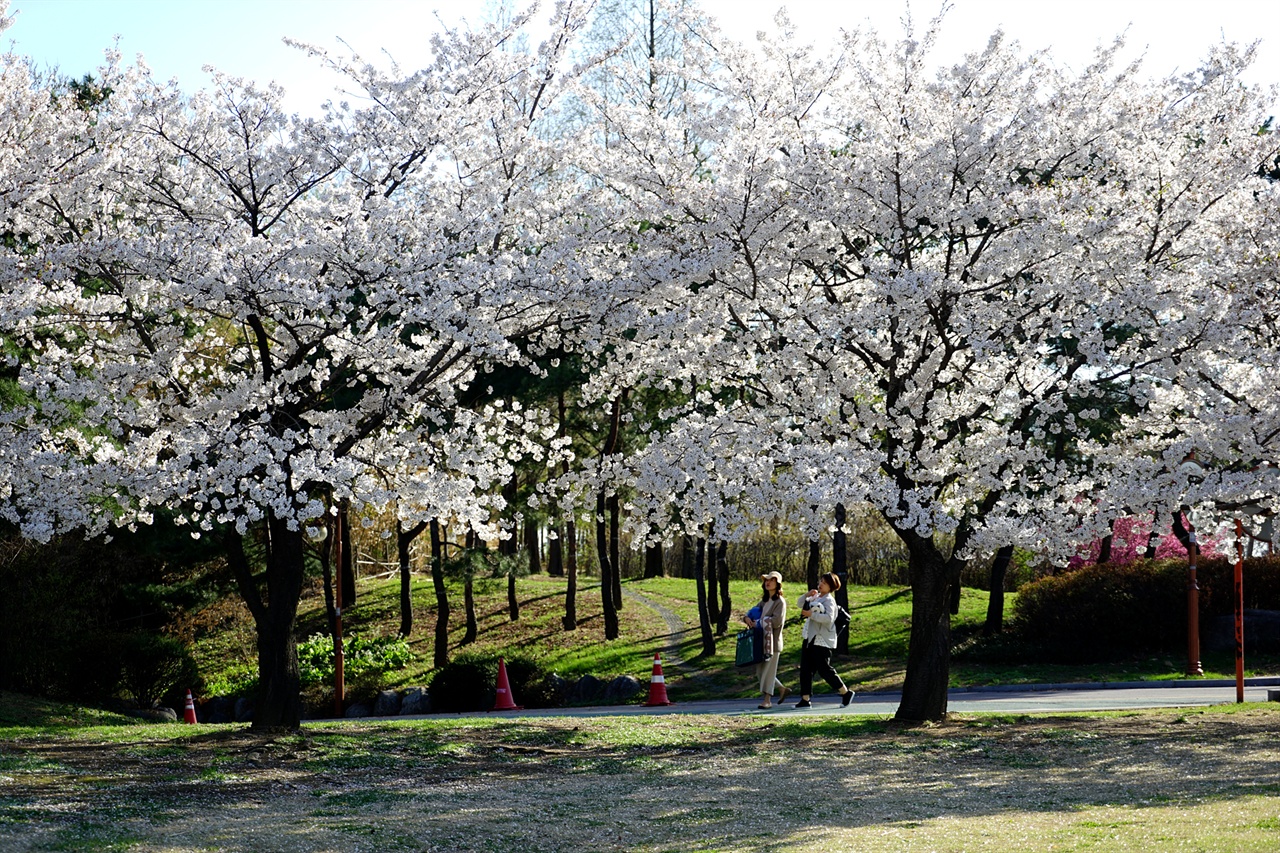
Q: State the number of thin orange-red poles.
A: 3